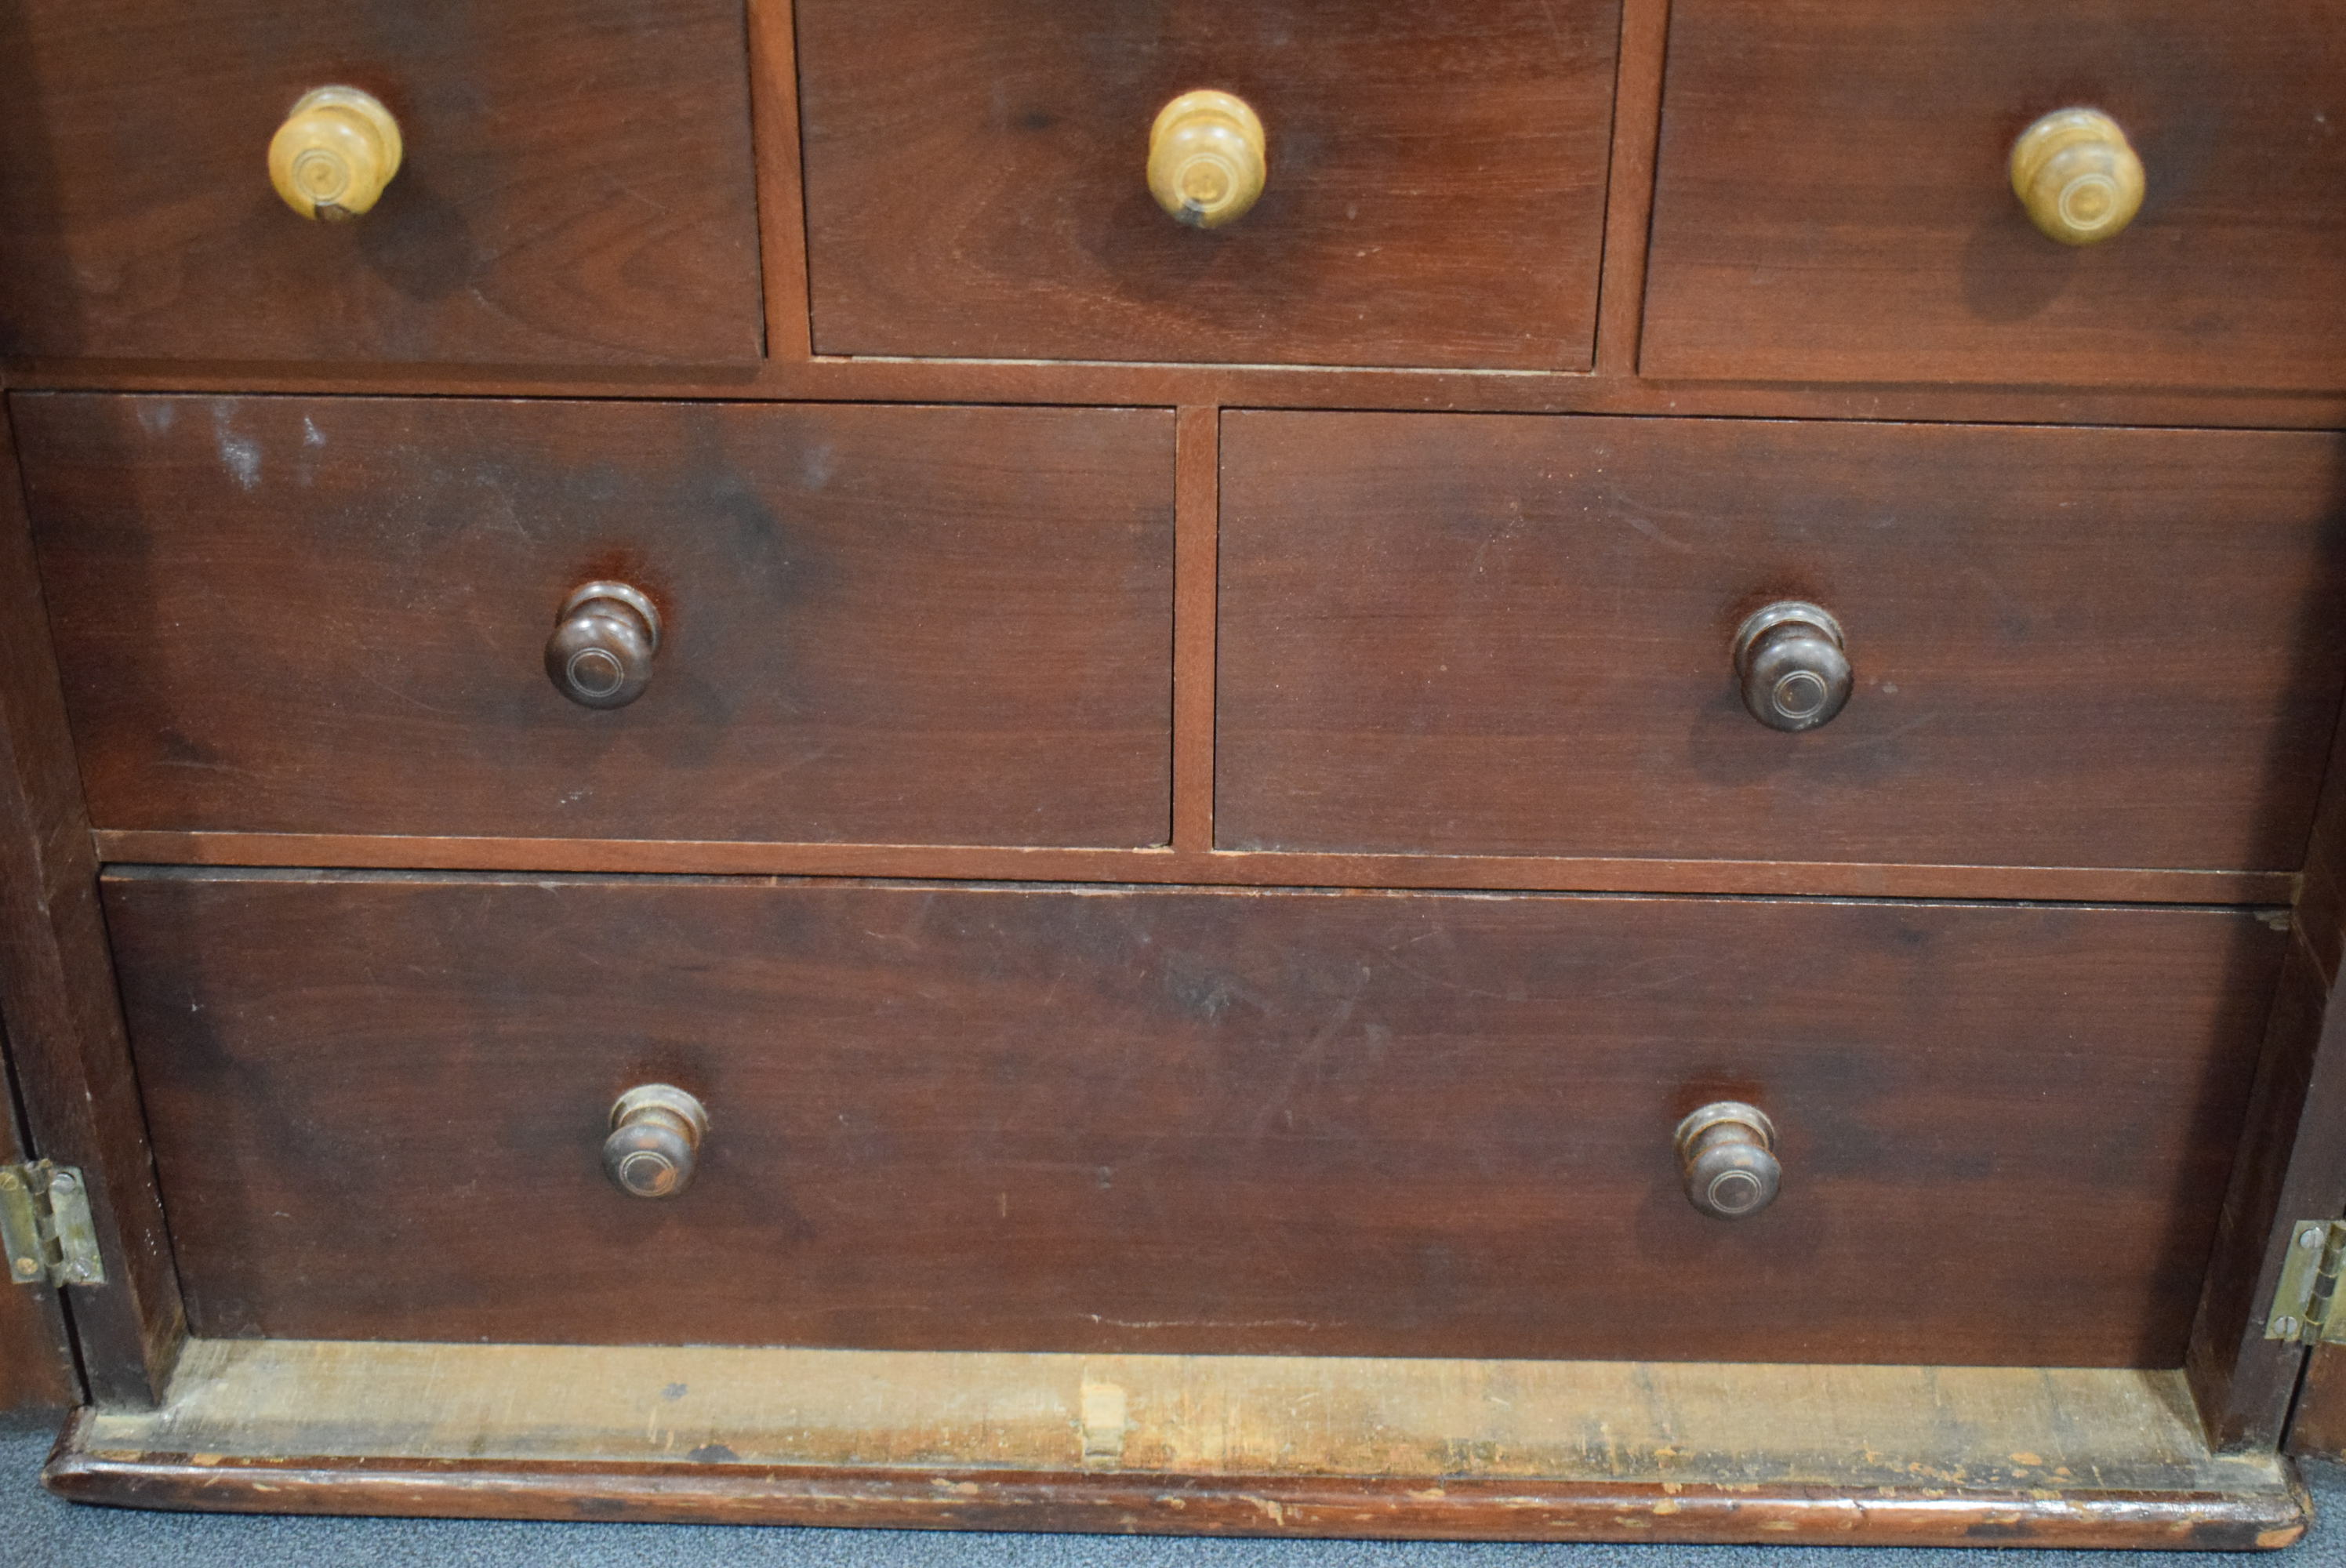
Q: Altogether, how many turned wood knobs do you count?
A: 7